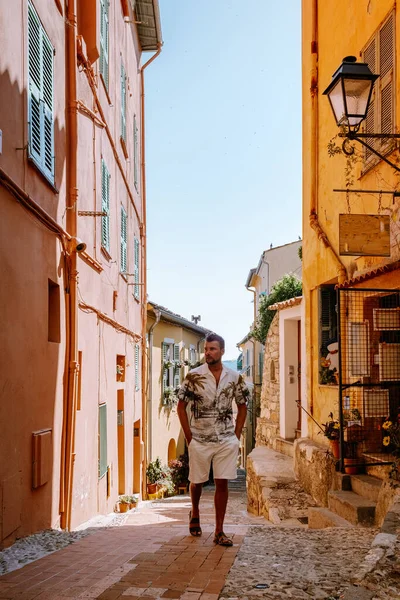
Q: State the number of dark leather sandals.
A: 2